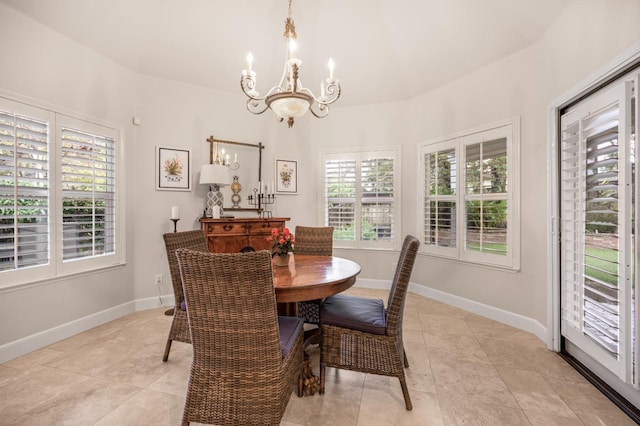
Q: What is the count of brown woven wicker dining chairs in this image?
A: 4